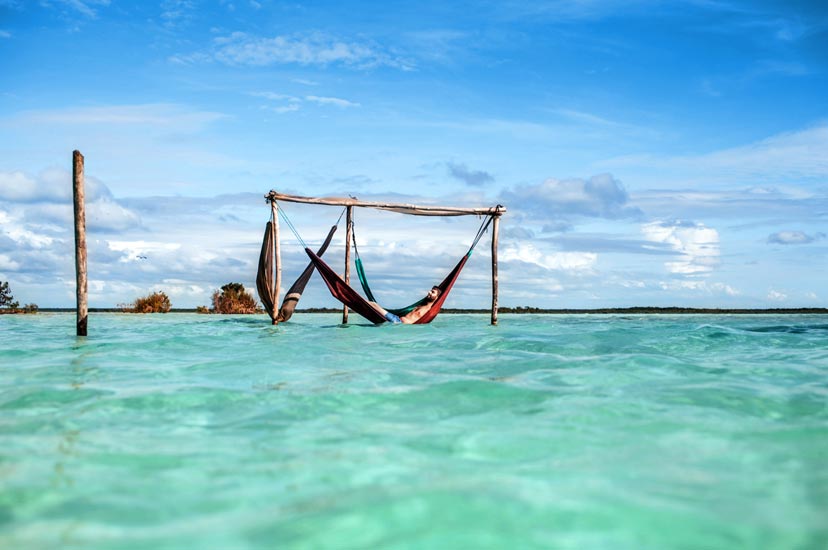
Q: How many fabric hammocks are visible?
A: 3